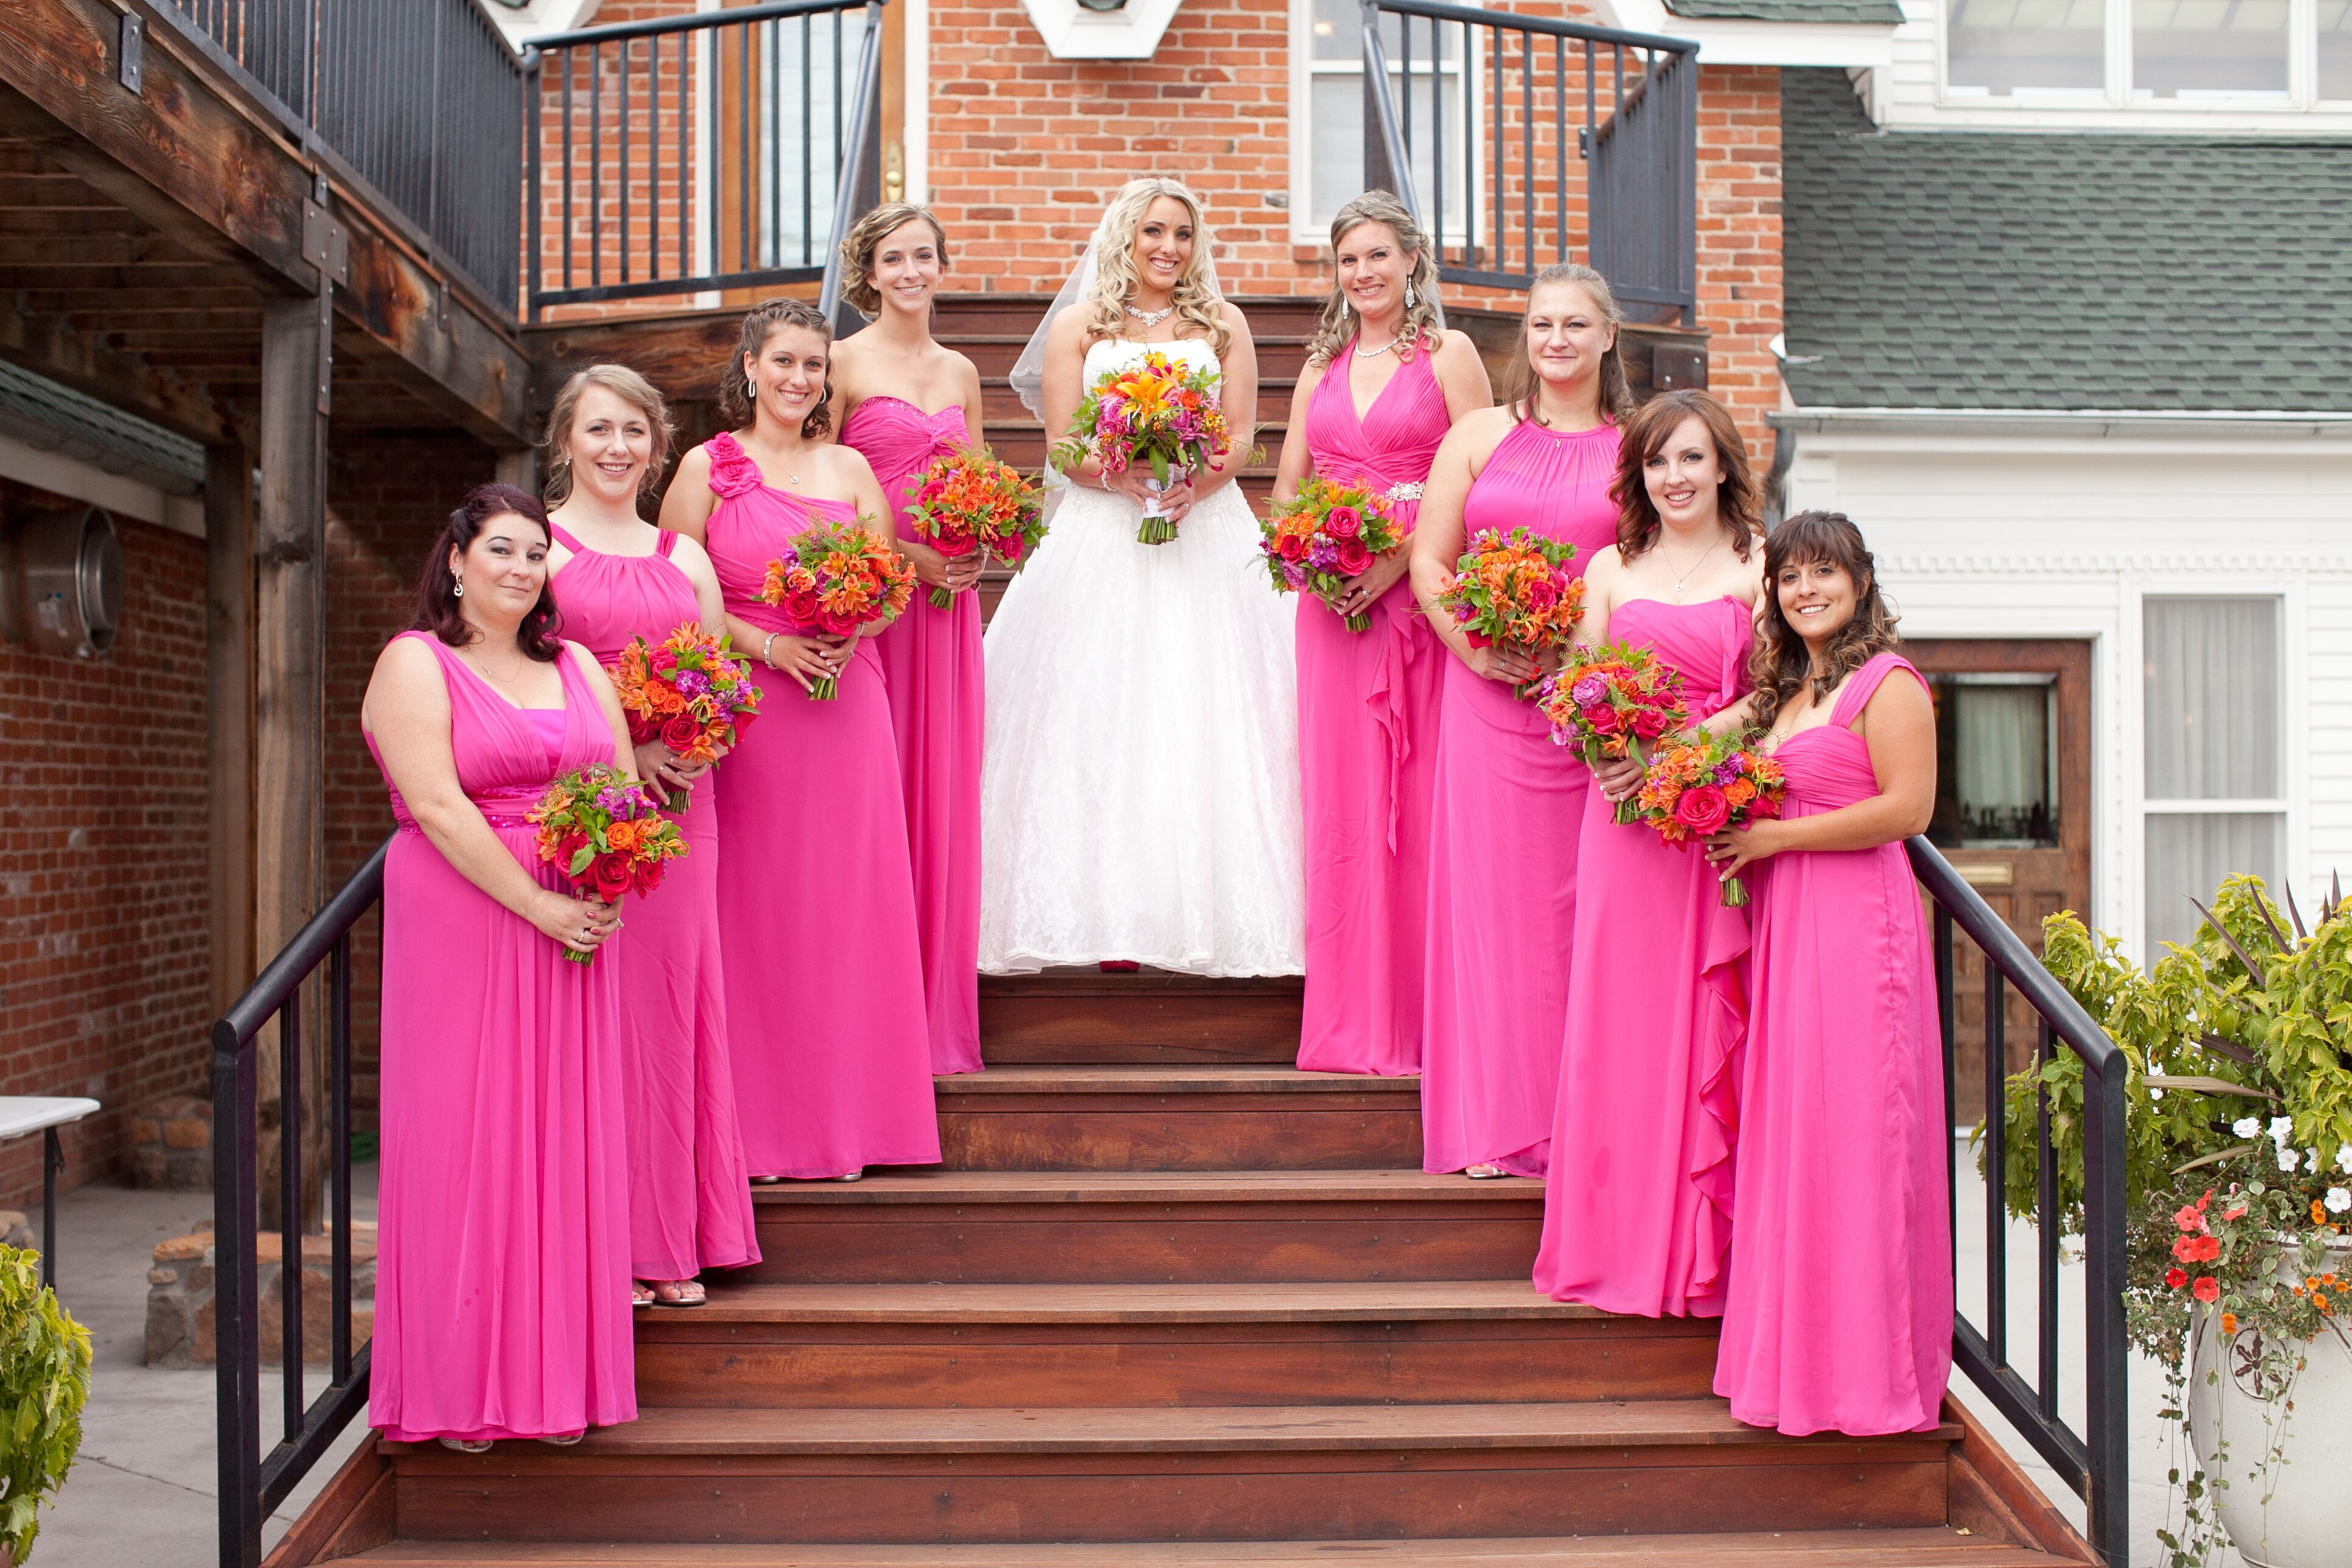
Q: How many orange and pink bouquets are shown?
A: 9